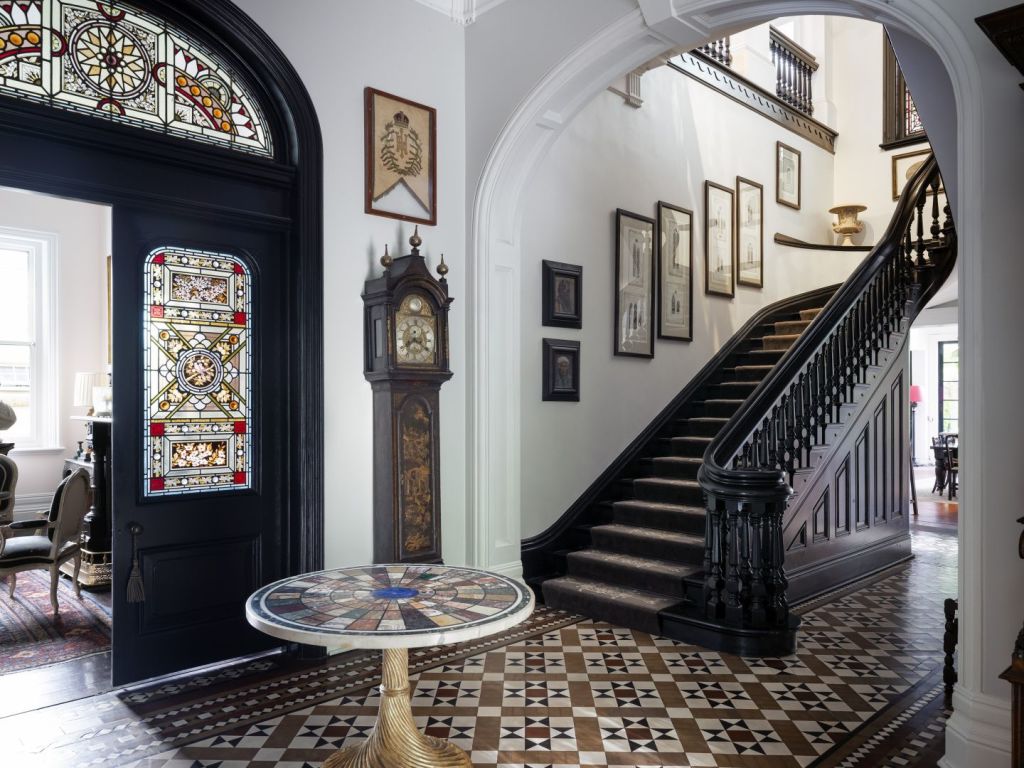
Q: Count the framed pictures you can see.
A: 9